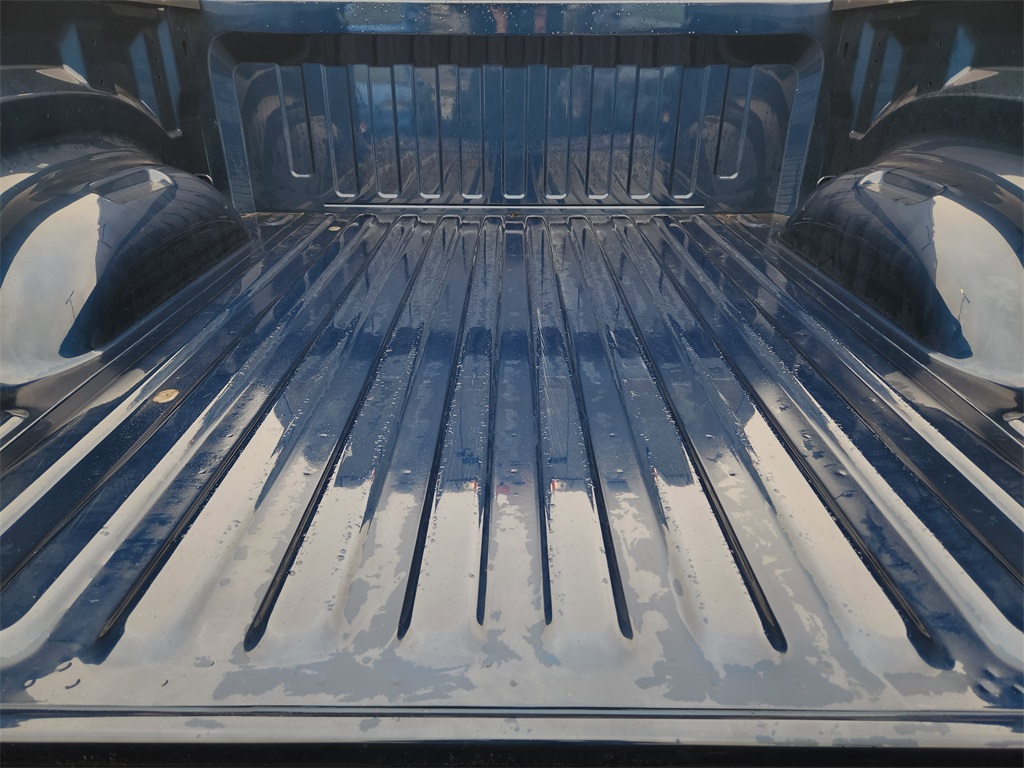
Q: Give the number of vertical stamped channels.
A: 11